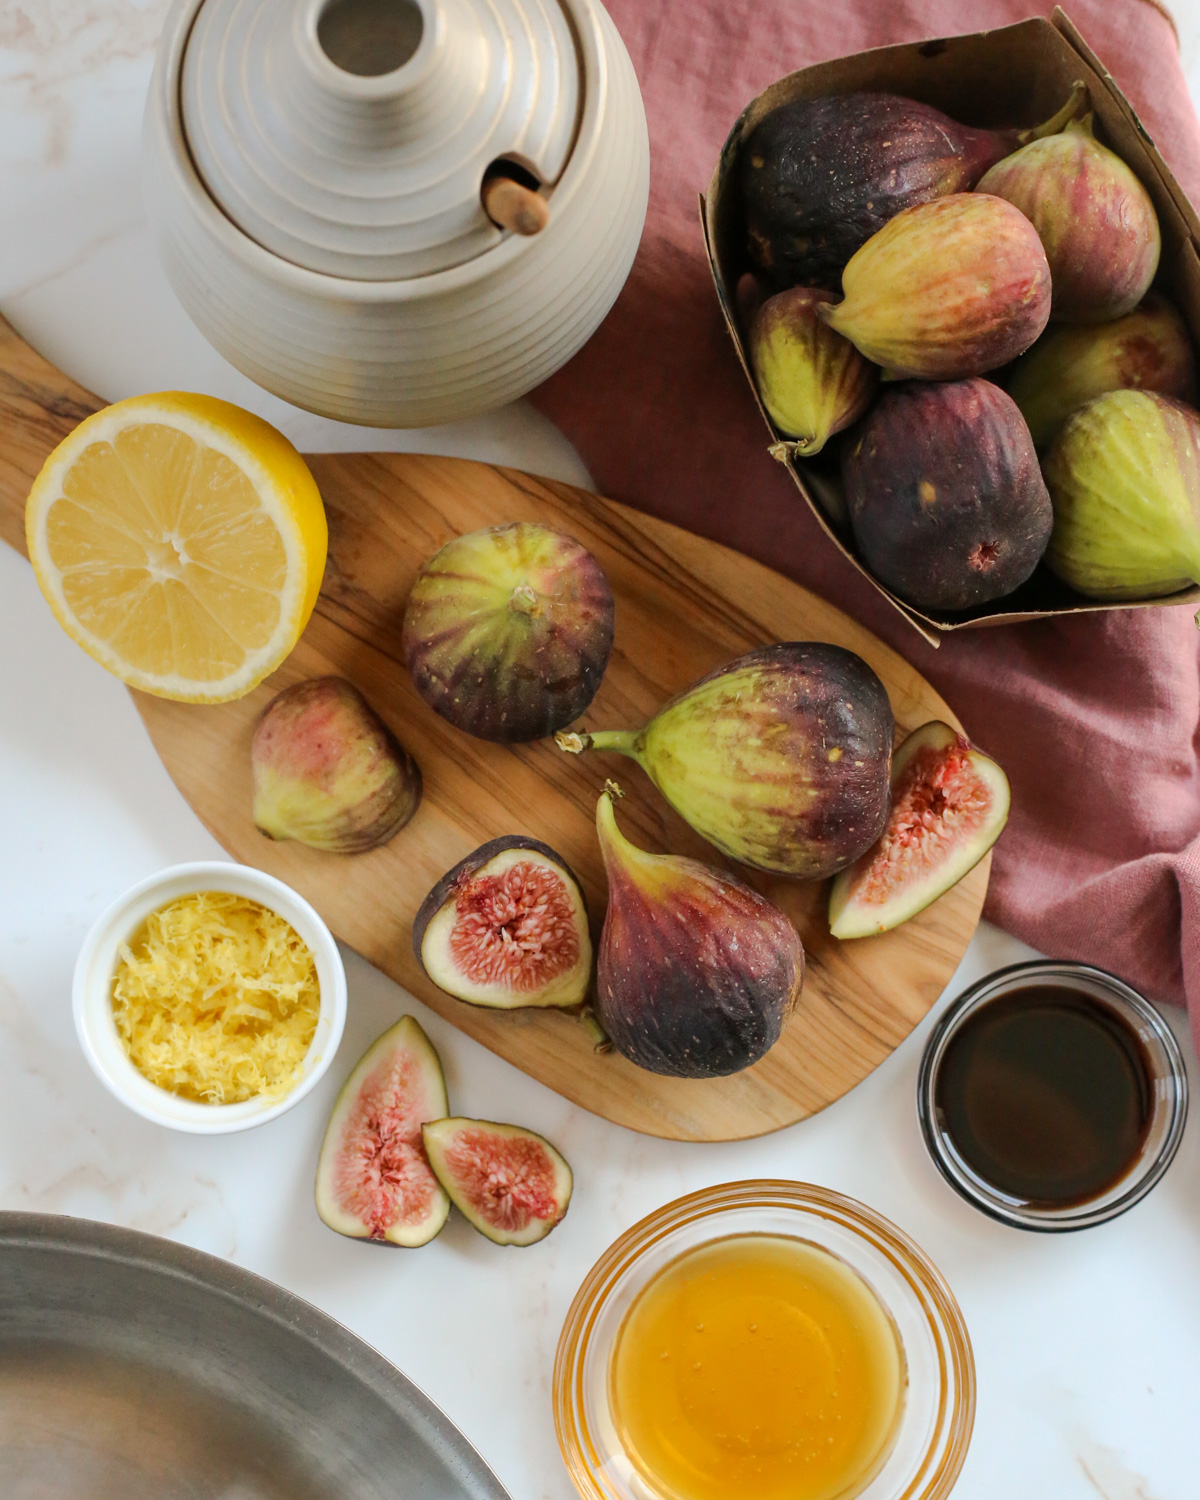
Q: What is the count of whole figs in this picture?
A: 11